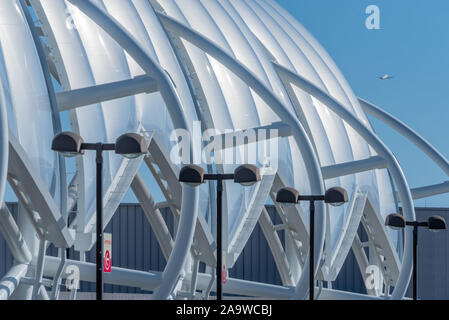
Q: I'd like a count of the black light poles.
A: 4